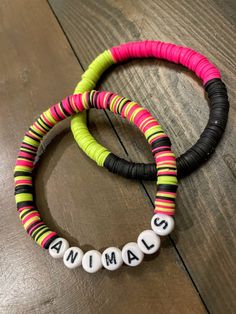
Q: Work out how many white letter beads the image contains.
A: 7